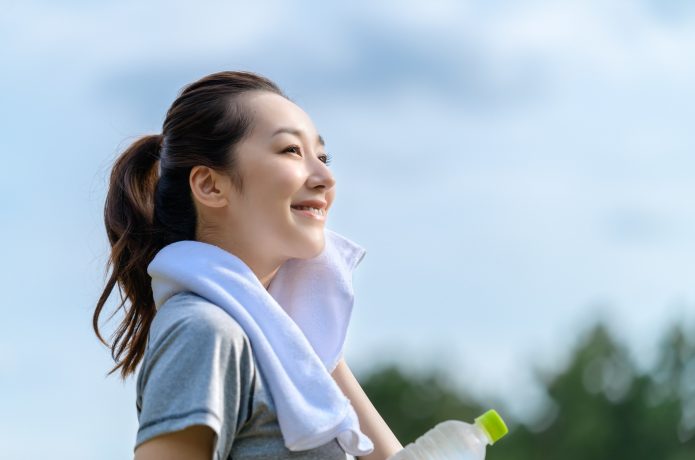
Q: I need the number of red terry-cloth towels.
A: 0